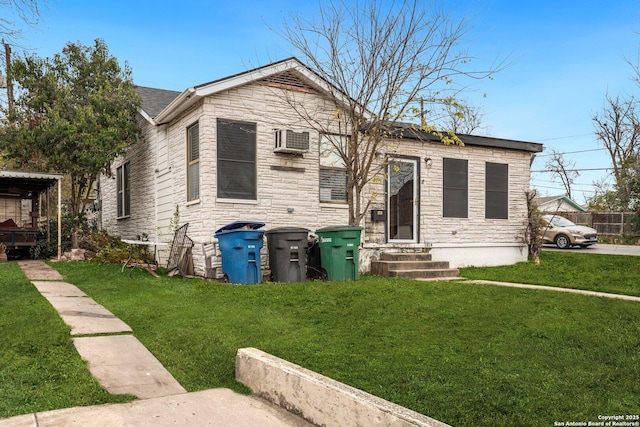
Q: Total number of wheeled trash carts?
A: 3